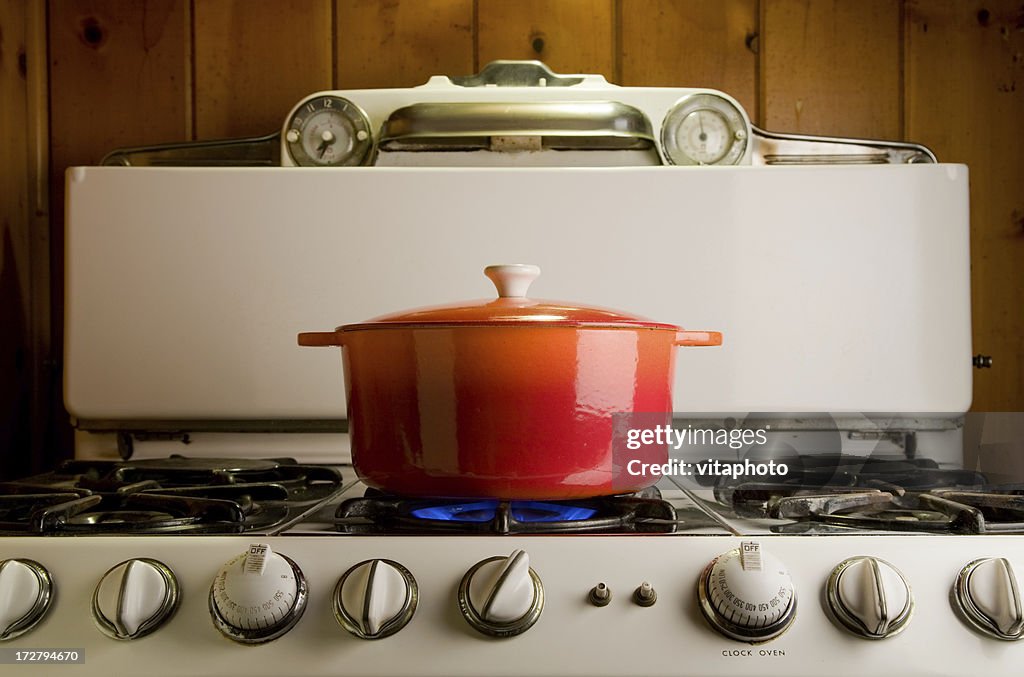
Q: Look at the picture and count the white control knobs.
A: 8